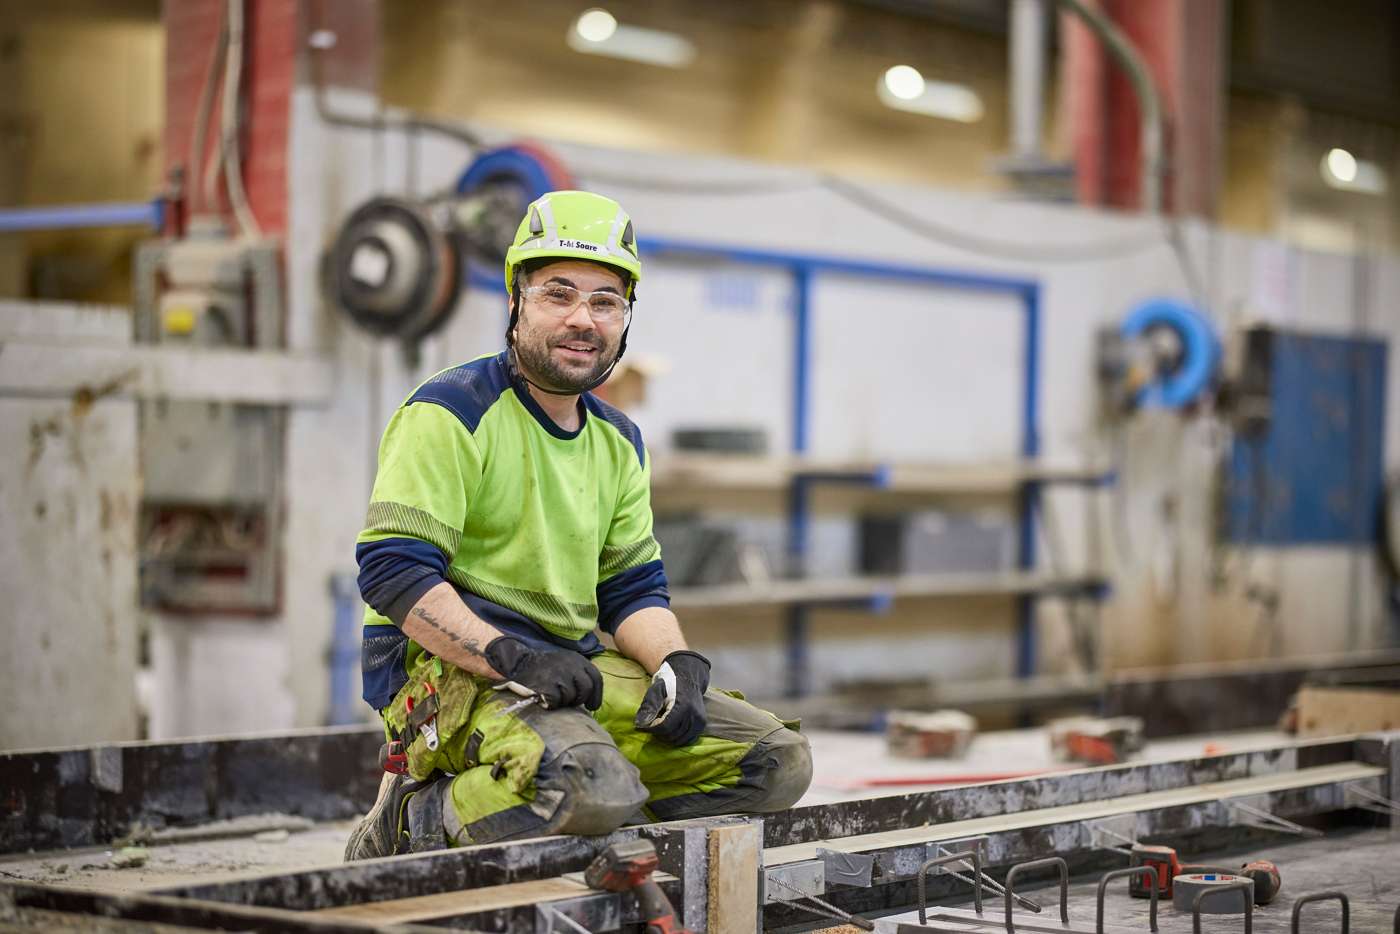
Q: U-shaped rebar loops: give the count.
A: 5